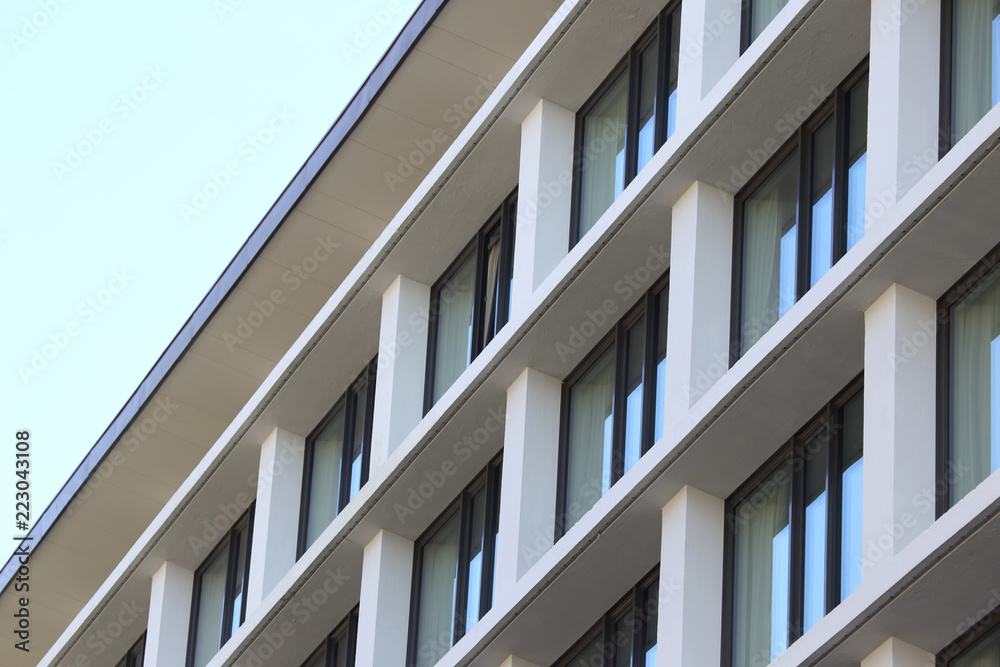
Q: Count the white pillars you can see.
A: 13